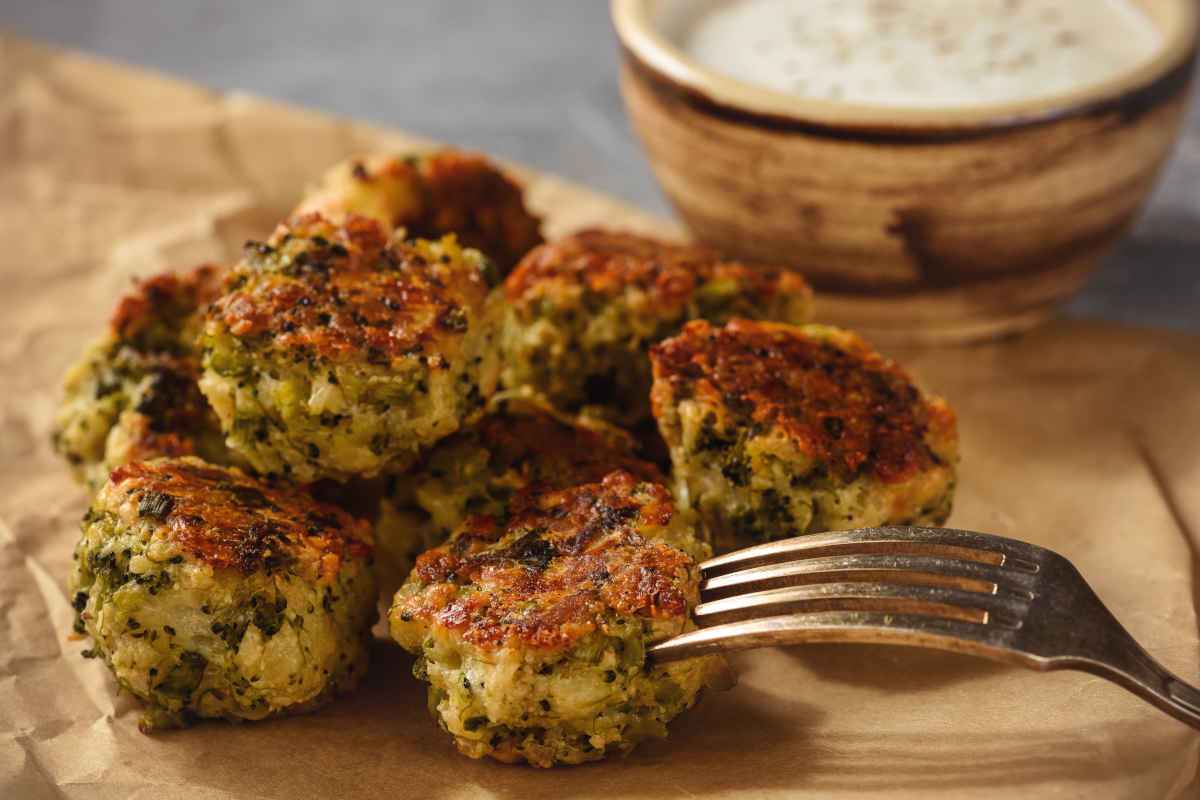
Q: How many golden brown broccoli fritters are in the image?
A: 8